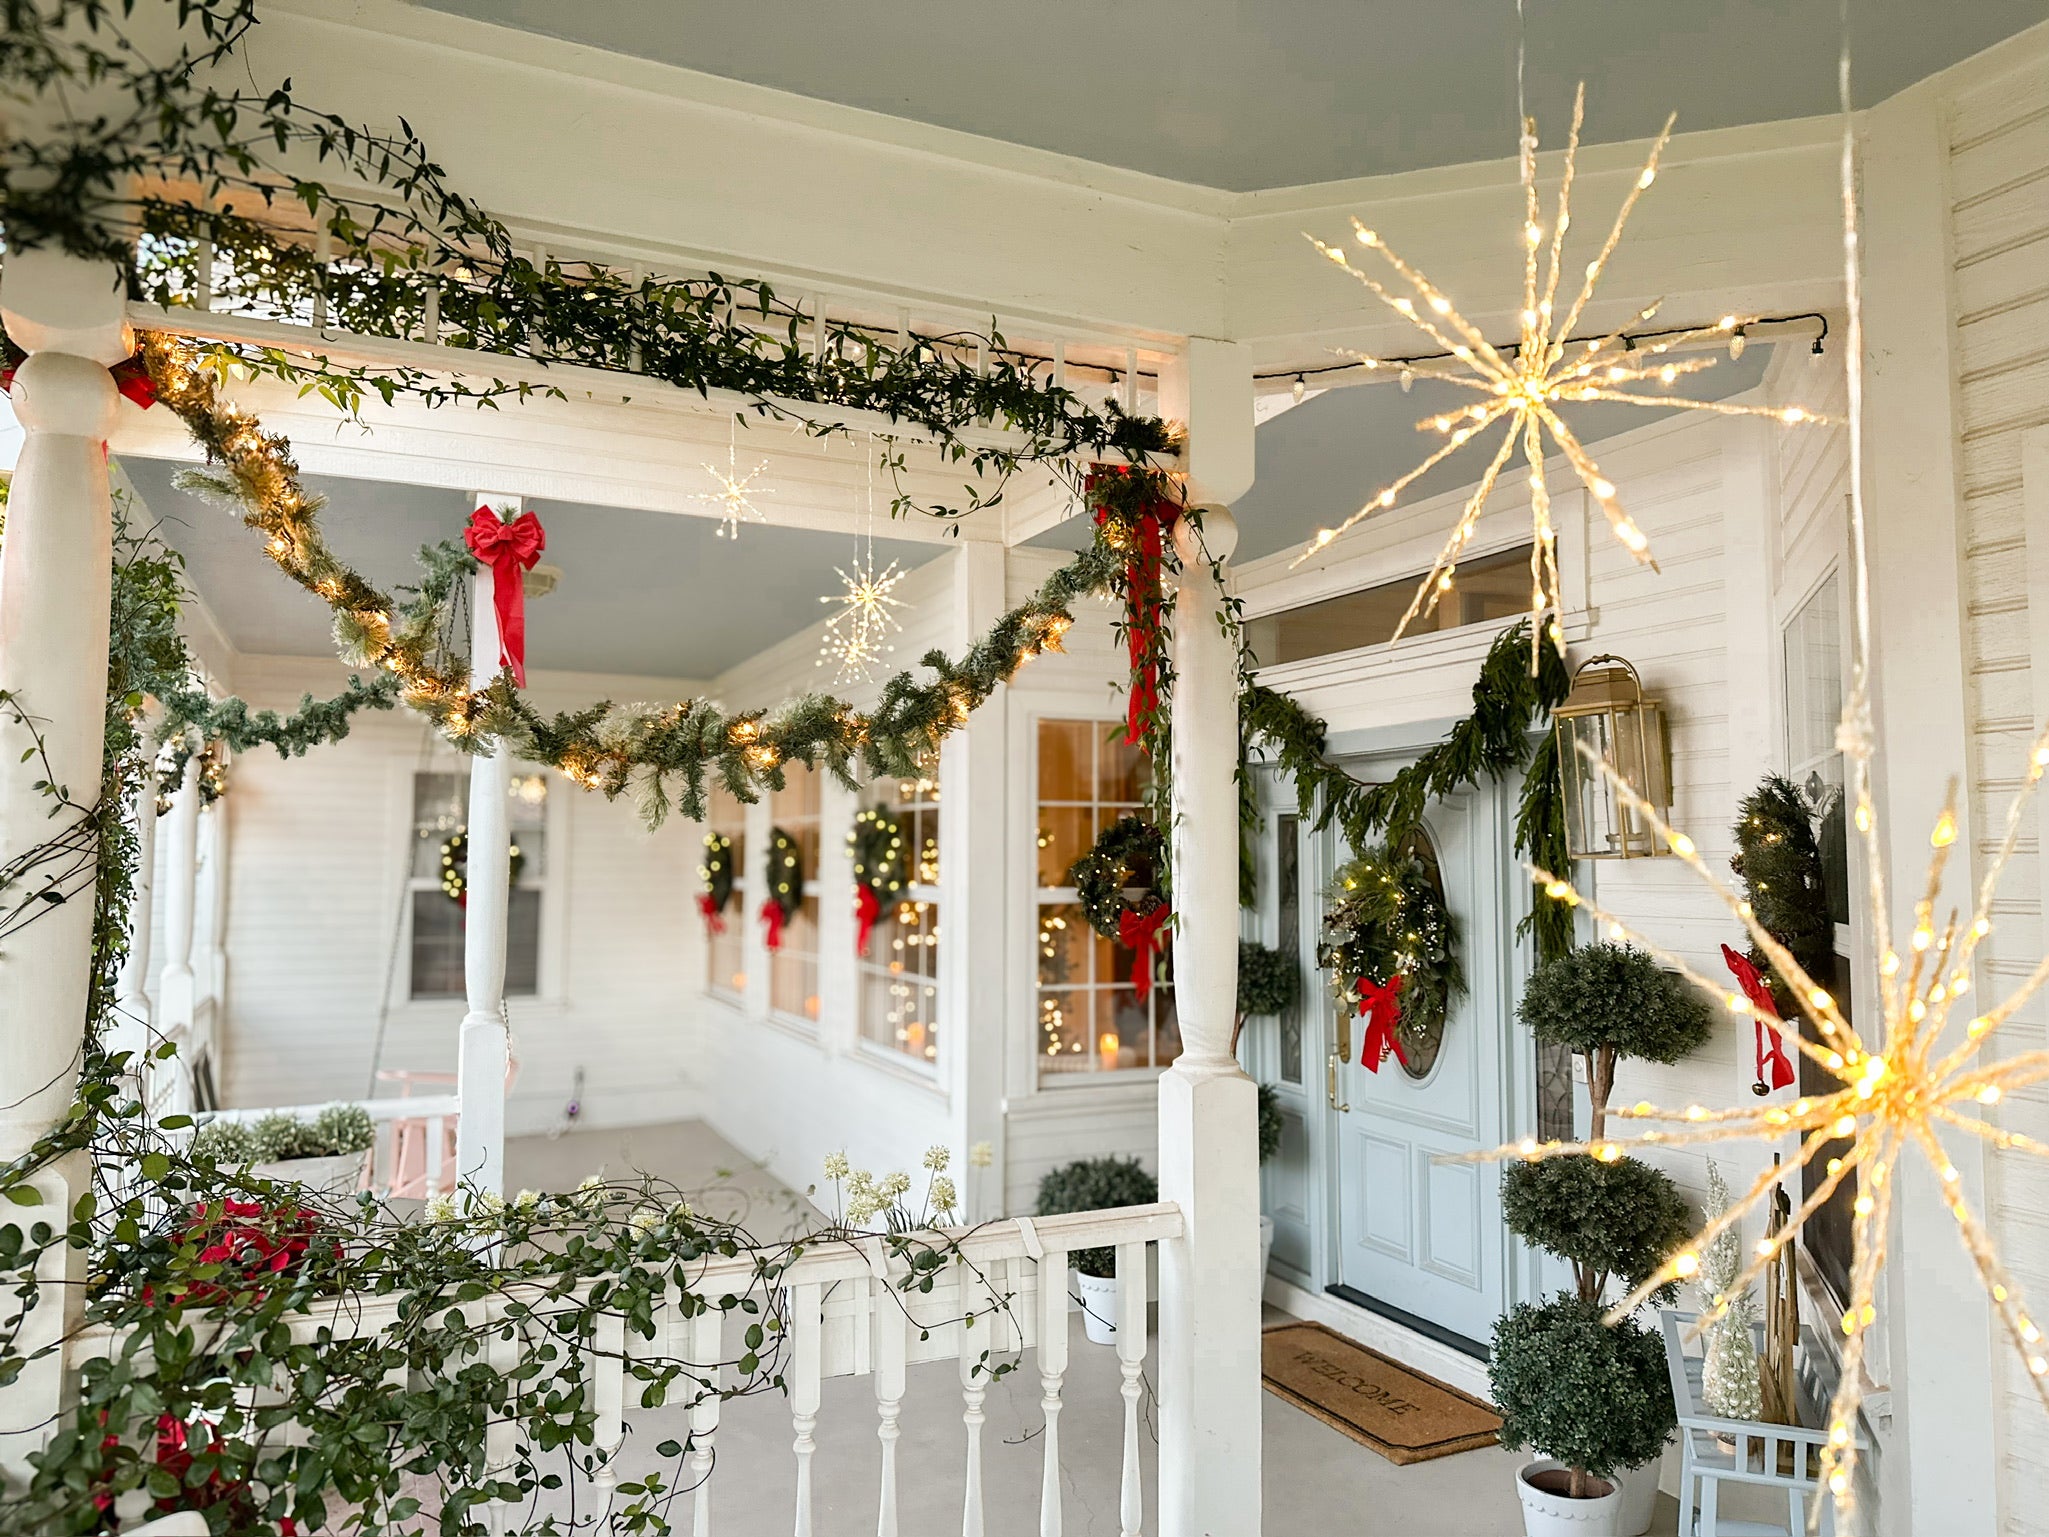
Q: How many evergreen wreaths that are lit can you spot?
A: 7